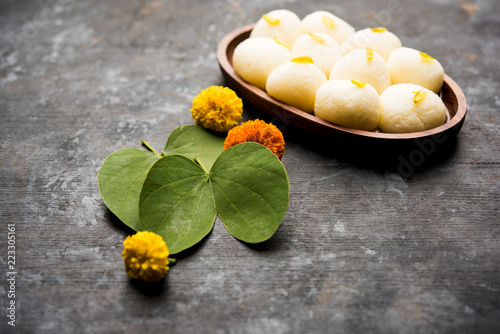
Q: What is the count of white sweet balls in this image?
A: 10